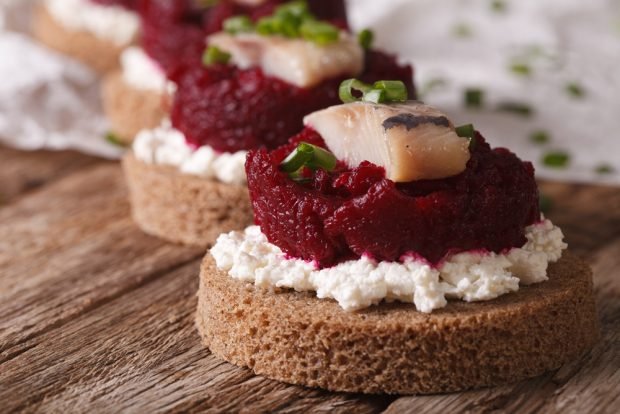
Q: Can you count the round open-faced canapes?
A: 4